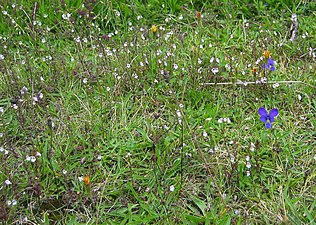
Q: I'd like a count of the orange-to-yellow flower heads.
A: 4